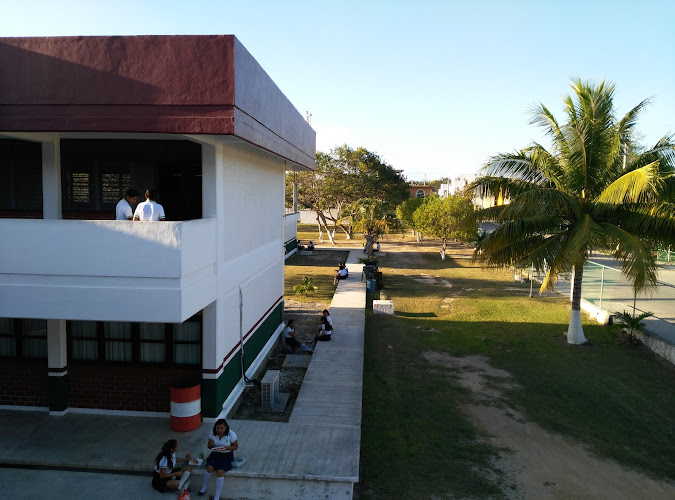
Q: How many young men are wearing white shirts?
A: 2